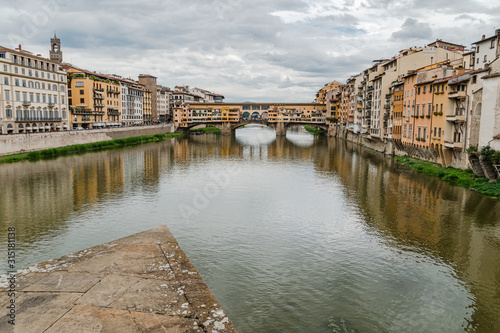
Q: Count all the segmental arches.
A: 3